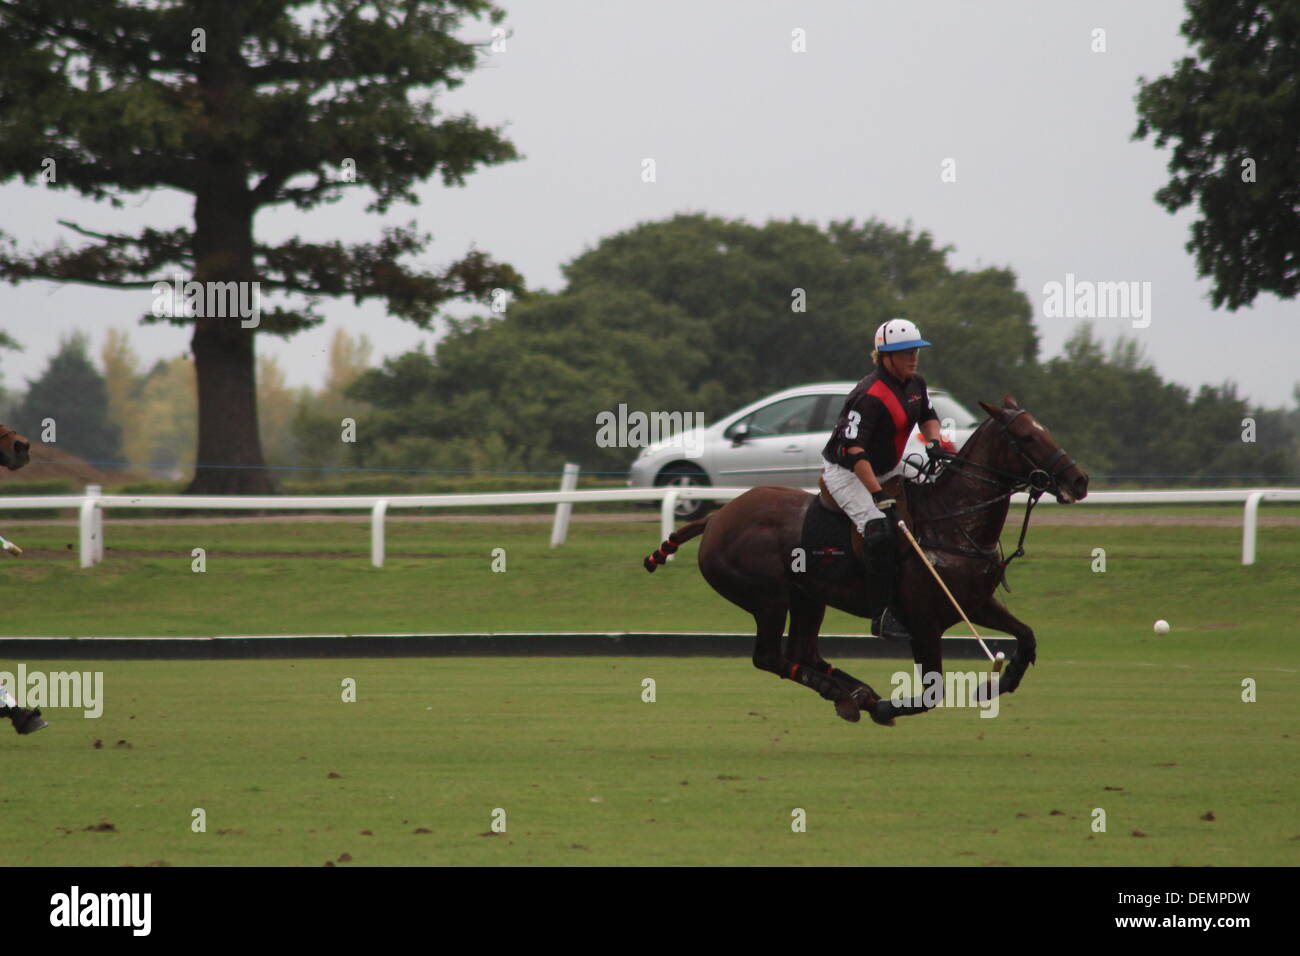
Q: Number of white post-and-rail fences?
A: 1